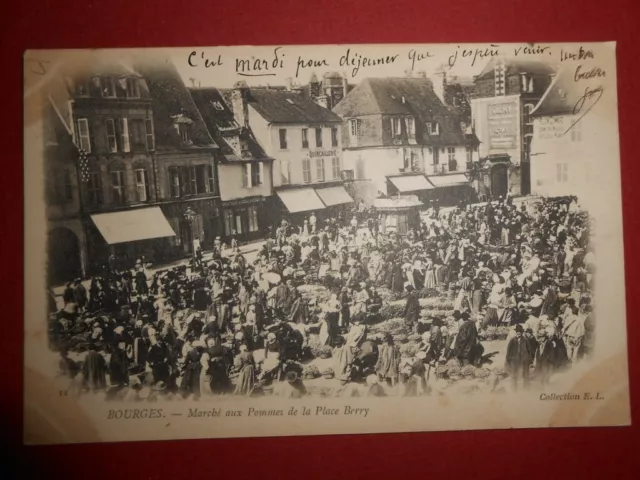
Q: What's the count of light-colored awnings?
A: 5